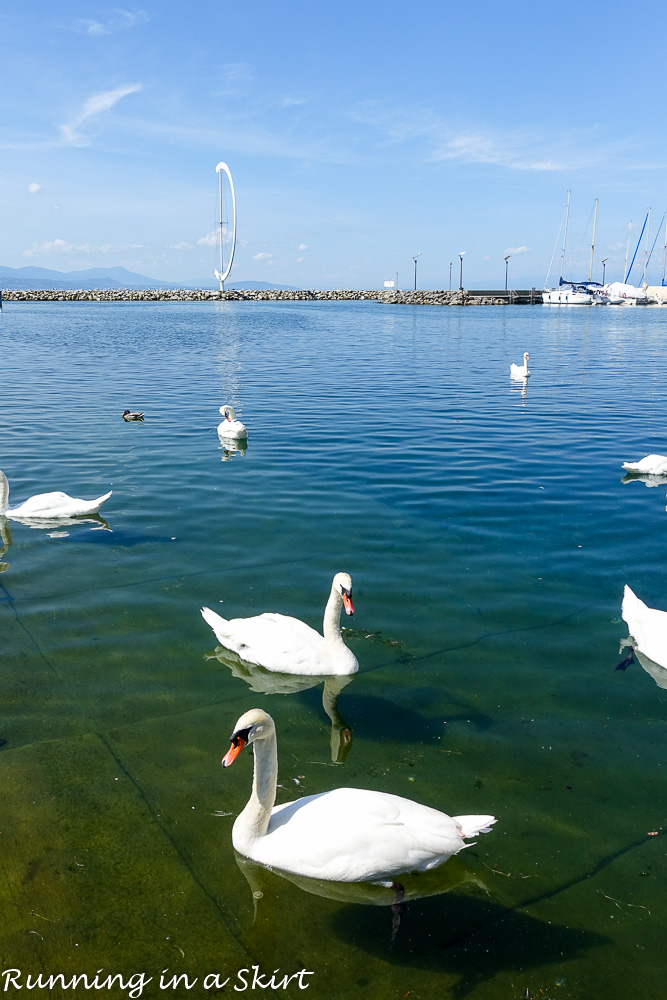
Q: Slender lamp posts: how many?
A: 4